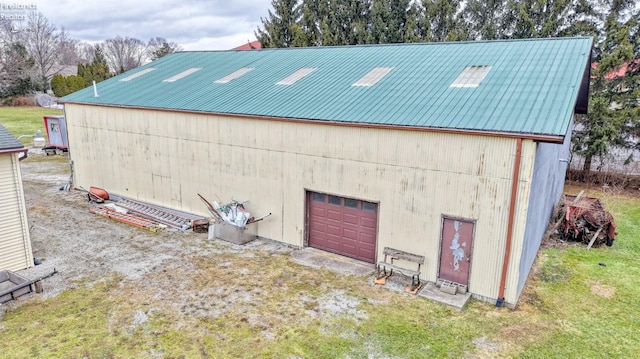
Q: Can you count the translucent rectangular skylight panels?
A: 6